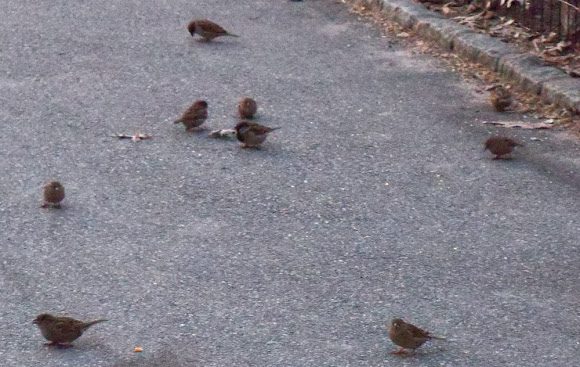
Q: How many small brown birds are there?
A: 9